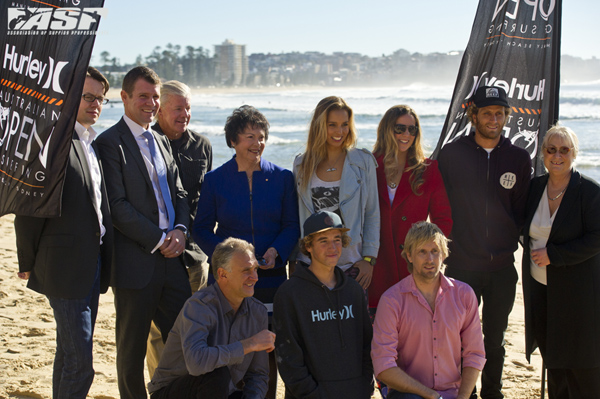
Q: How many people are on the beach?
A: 11